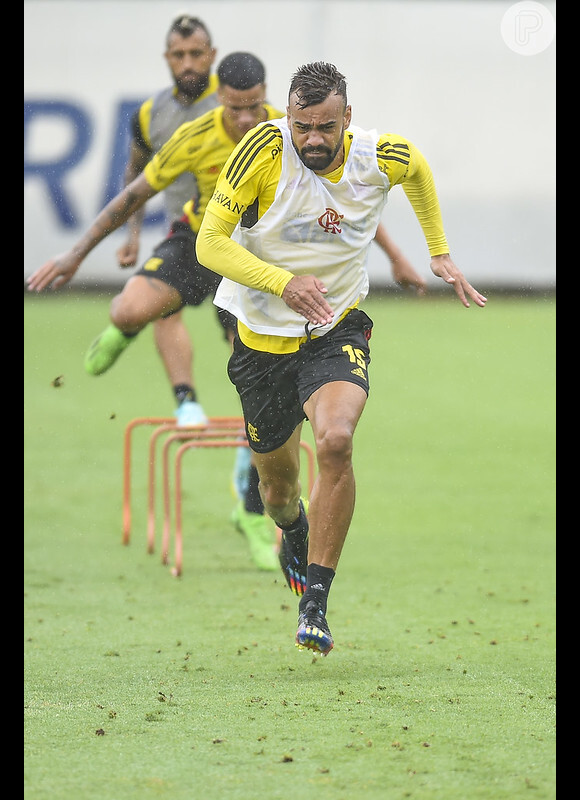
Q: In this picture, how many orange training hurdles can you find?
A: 4